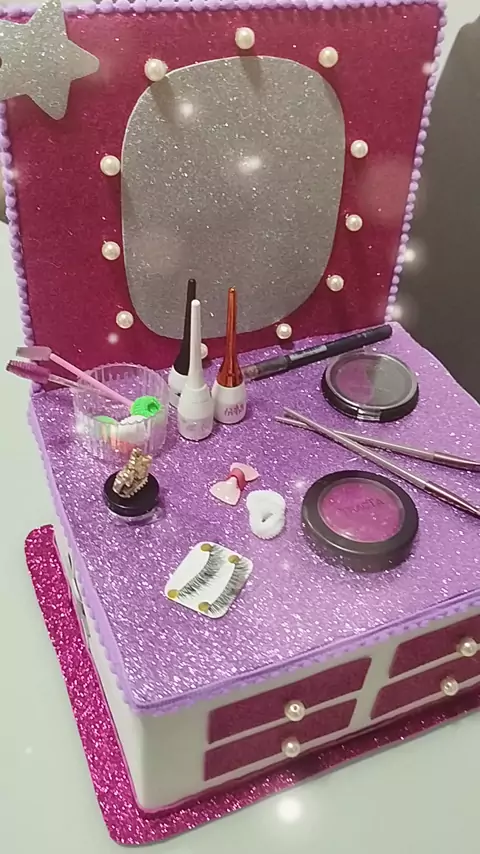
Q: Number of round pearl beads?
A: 15